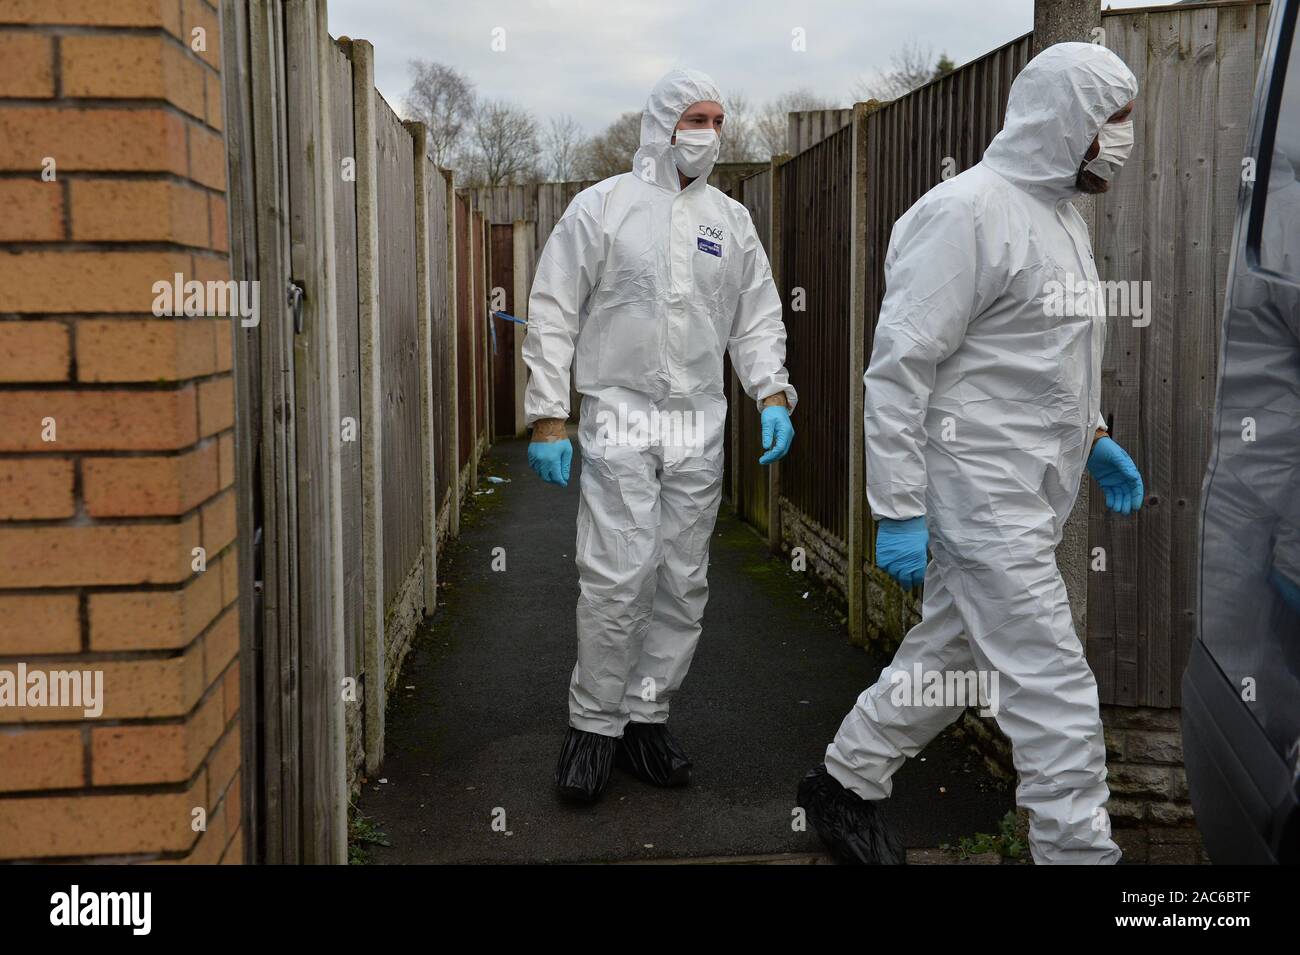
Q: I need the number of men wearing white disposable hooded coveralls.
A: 2